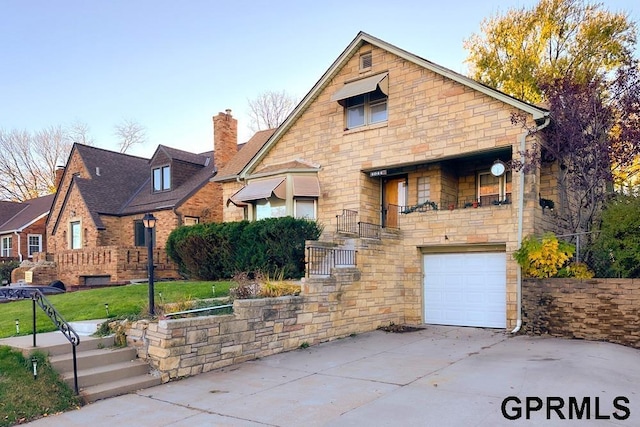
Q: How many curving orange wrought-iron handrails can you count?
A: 0